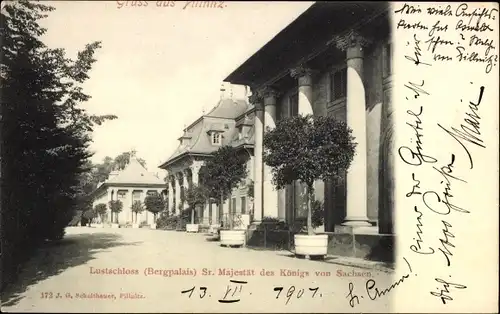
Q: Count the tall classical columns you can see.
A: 4